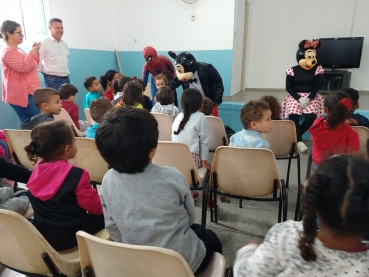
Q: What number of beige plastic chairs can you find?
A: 12